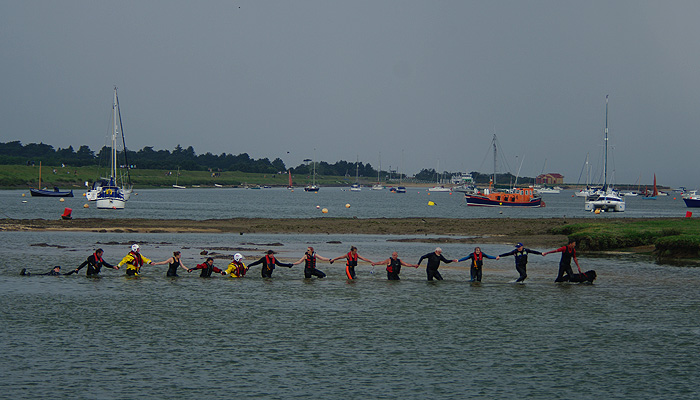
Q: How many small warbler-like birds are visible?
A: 0